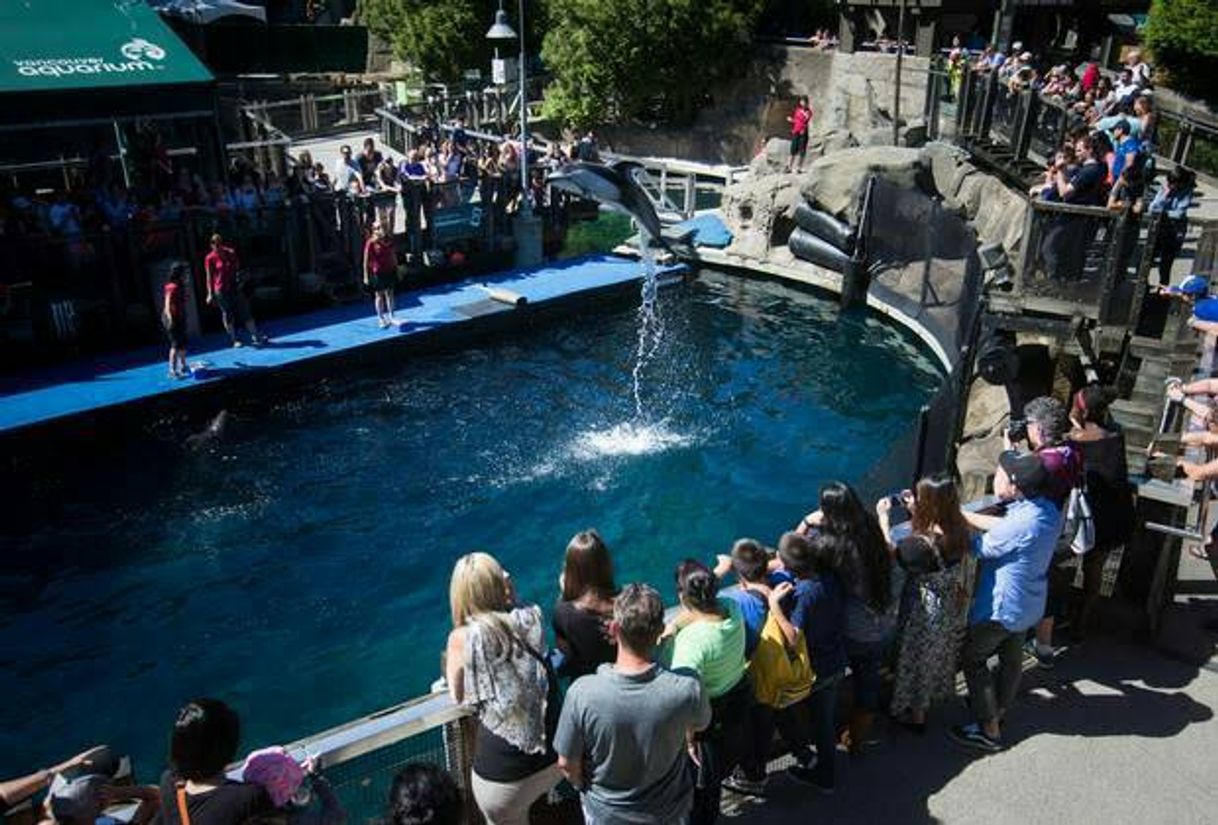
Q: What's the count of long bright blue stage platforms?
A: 1